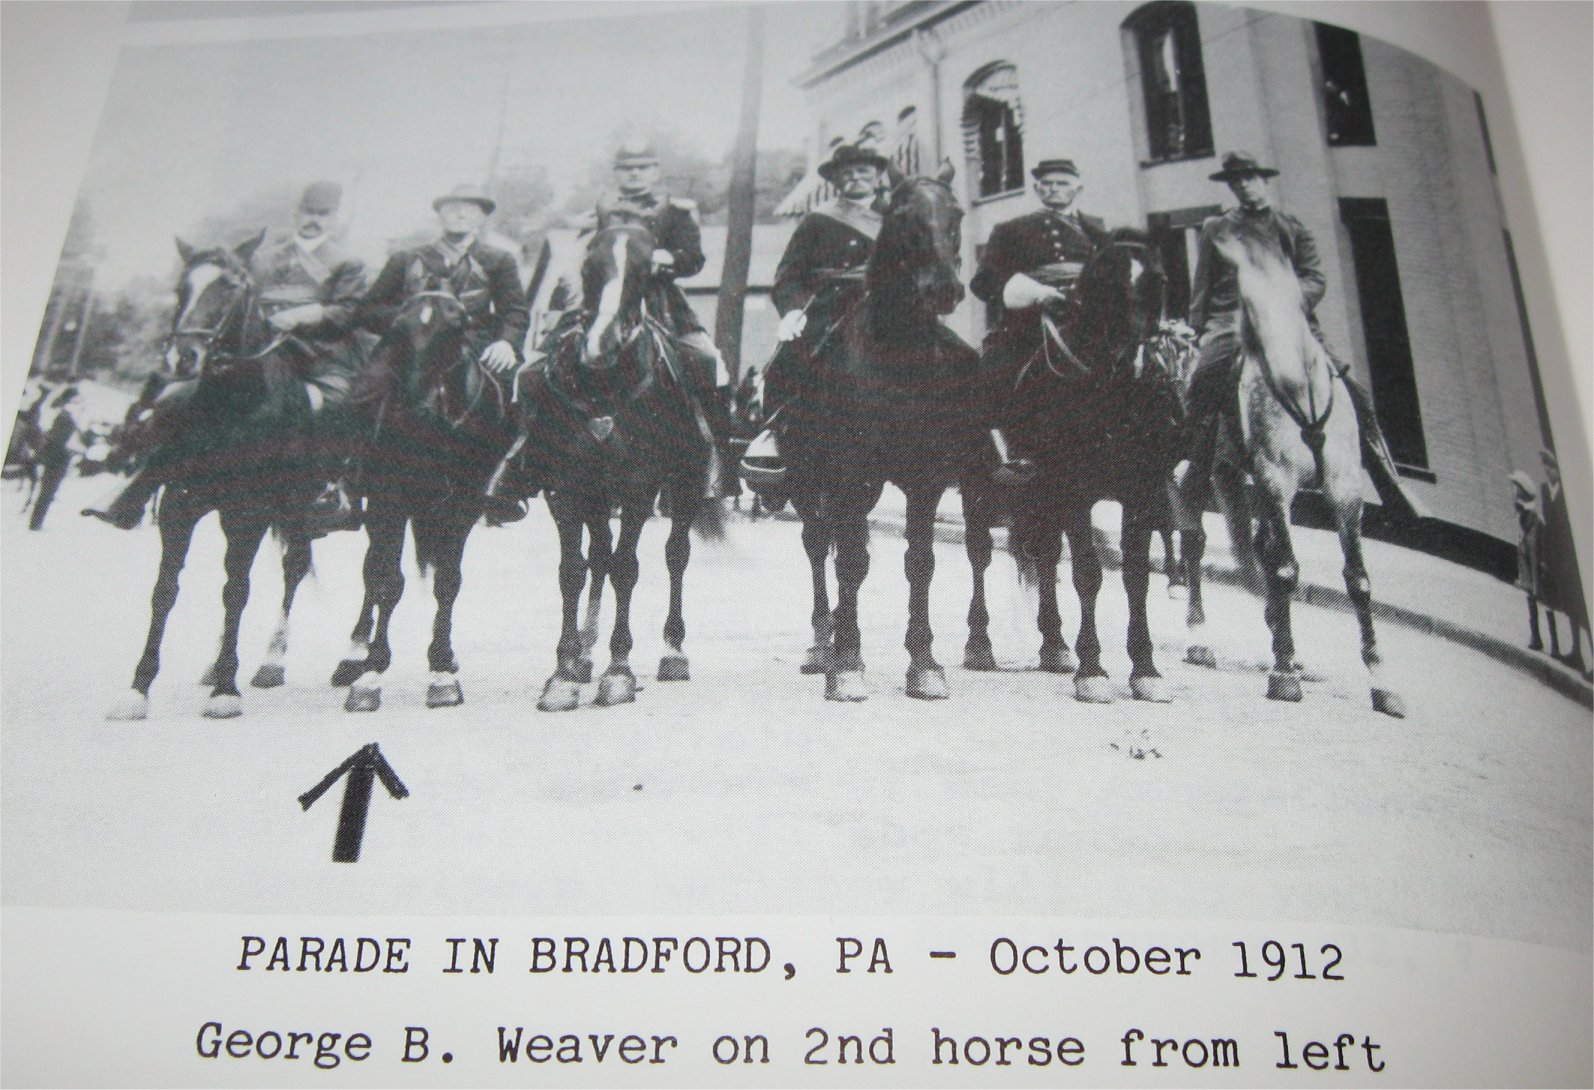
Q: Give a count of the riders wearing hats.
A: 6